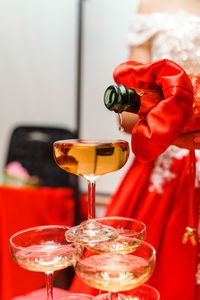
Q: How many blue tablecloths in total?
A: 0